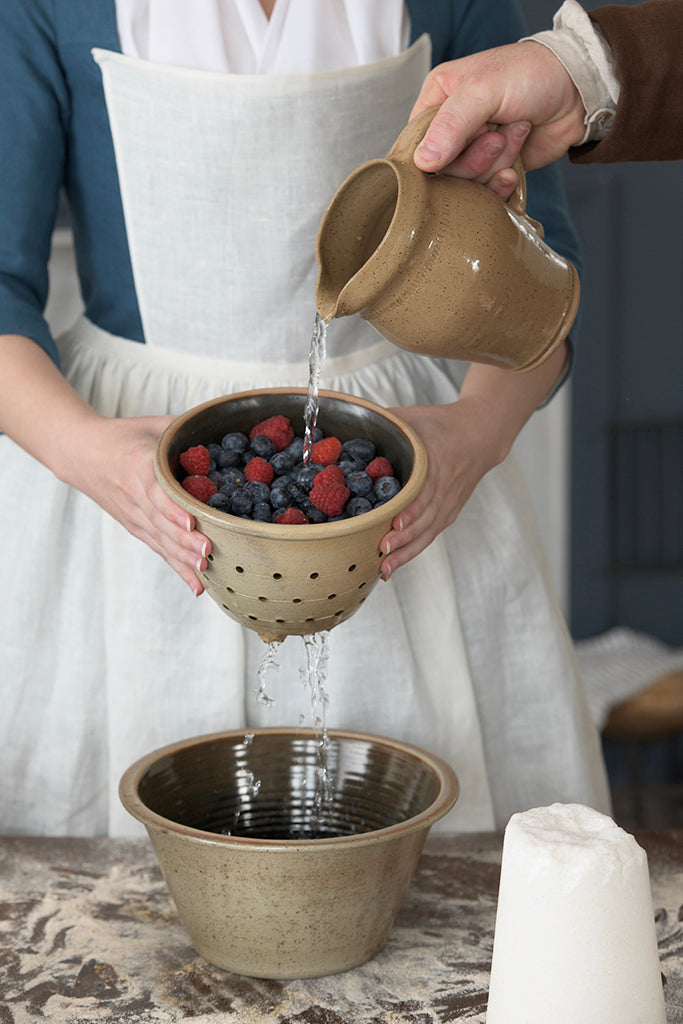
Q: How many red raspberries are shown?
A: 9